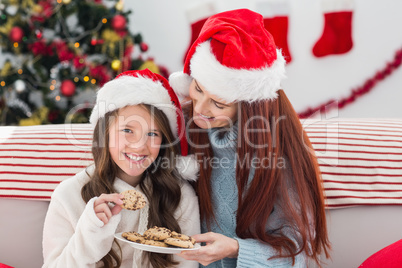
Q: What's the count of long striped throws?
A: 1